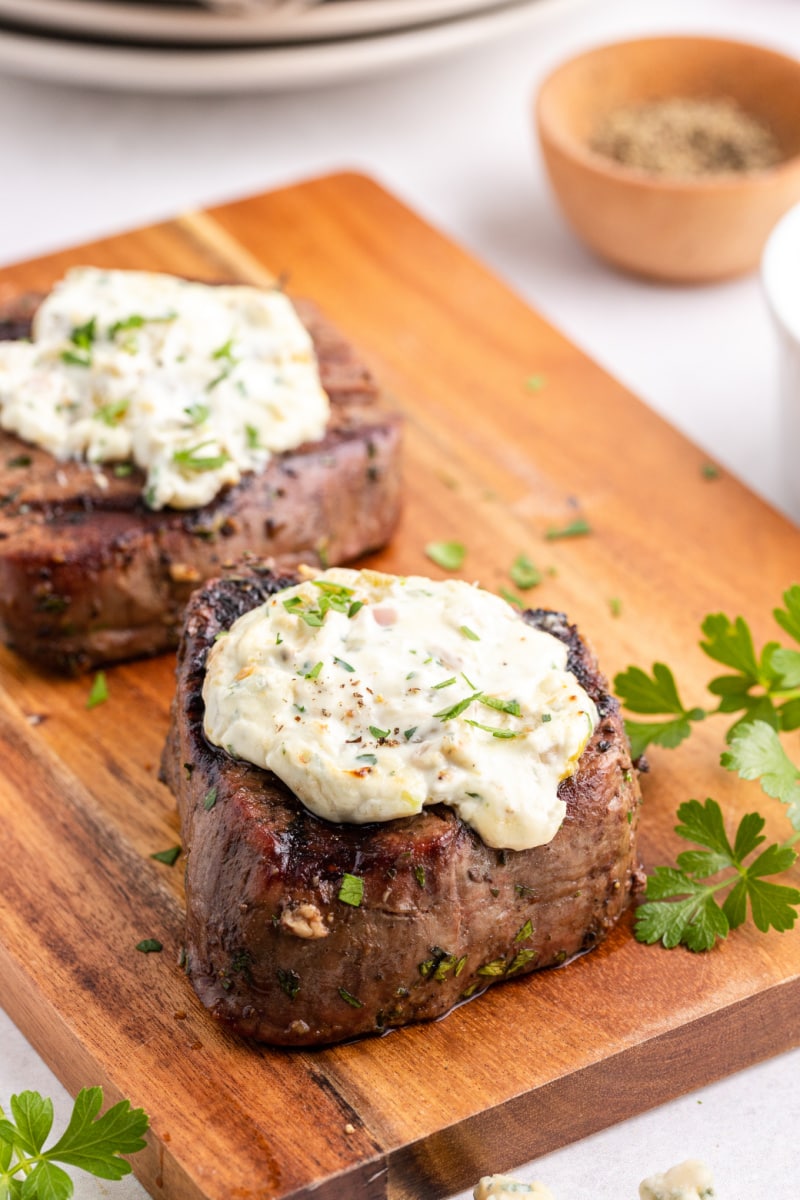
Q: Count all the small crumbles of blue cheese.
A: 2